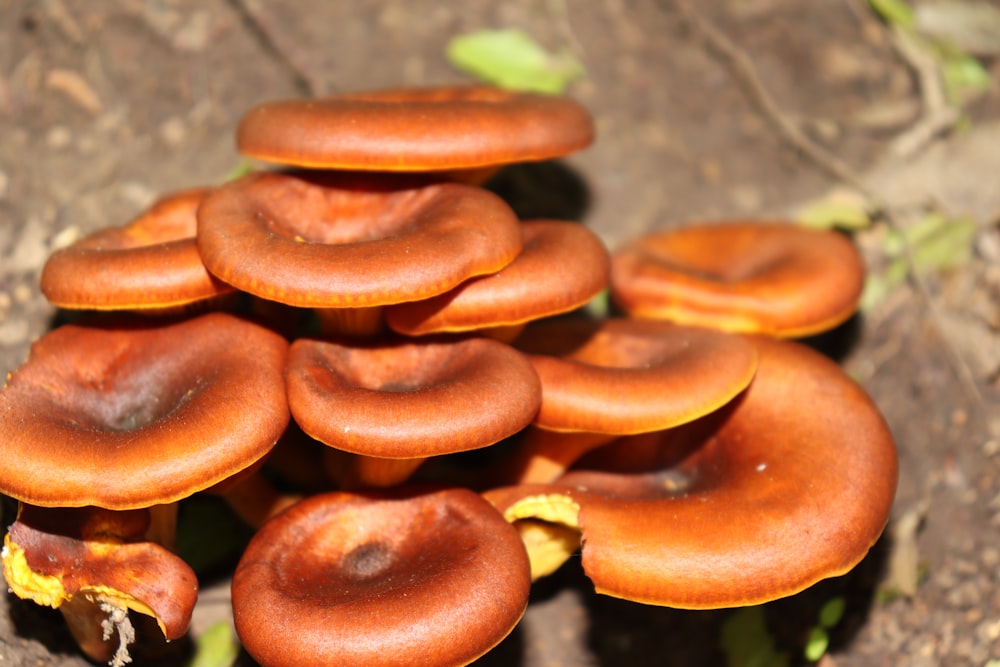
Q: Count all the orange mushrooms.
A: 11